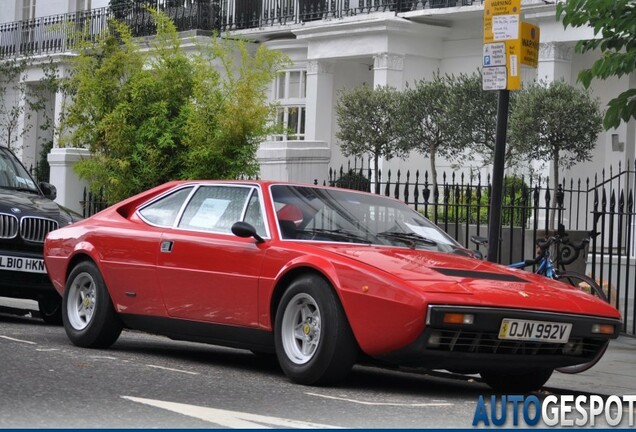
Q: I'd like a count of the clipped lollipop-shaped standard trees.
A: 4